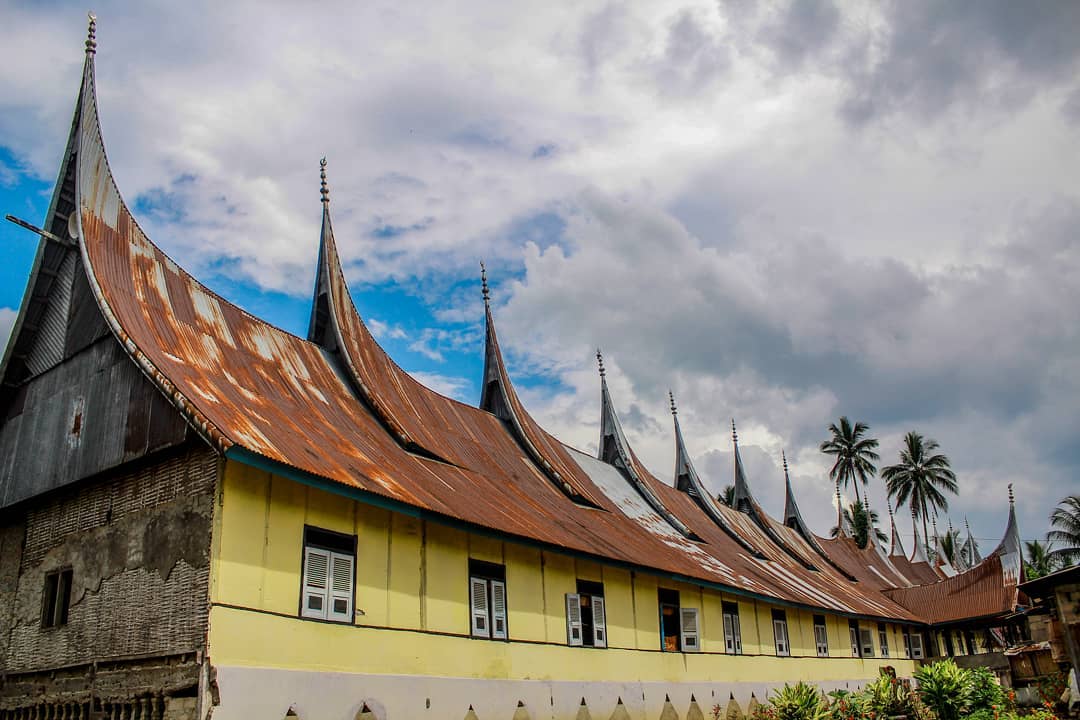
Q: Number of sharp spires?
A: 15